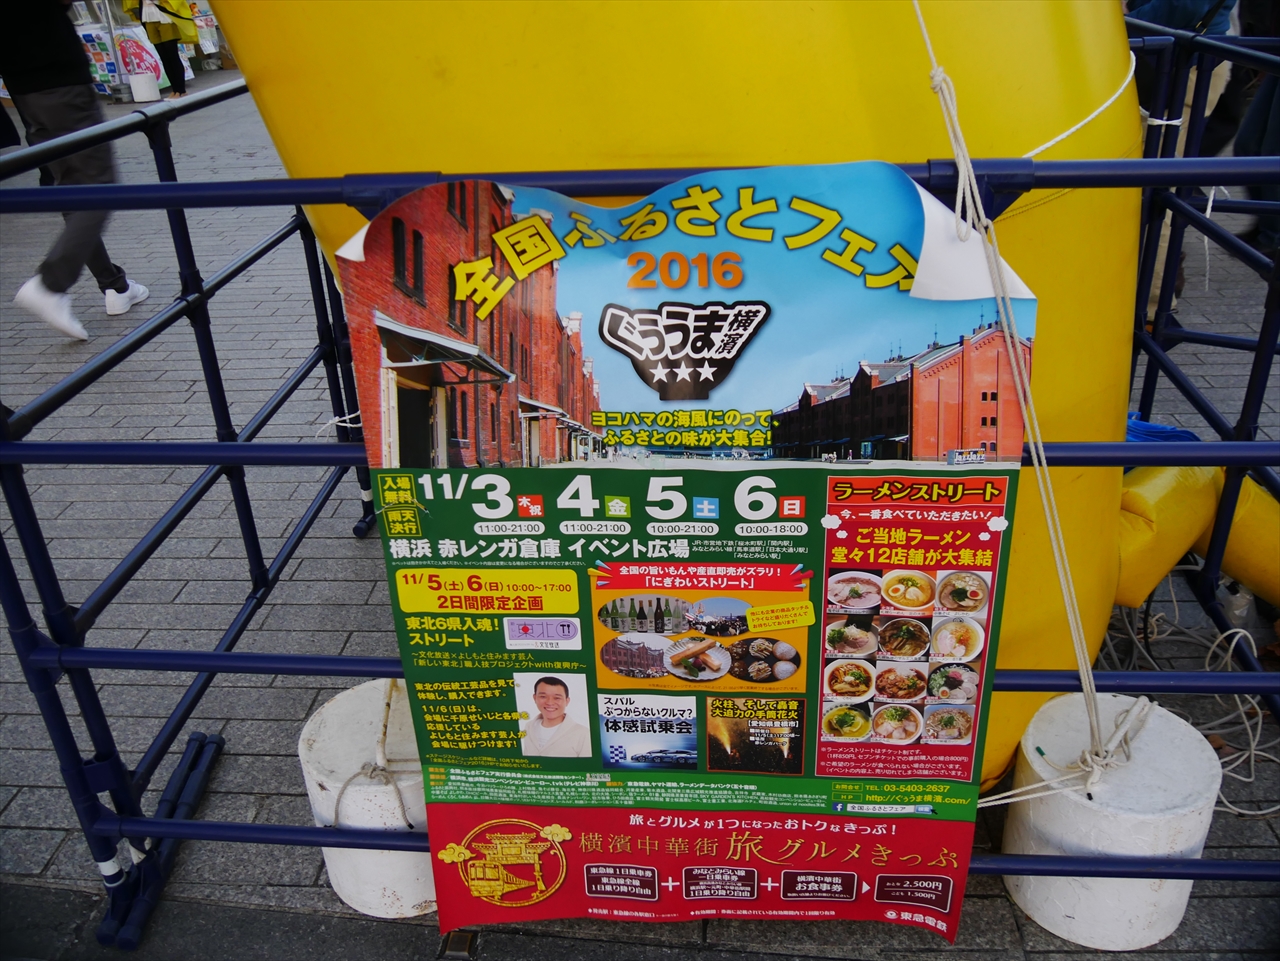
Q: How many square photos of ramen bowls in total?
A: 12